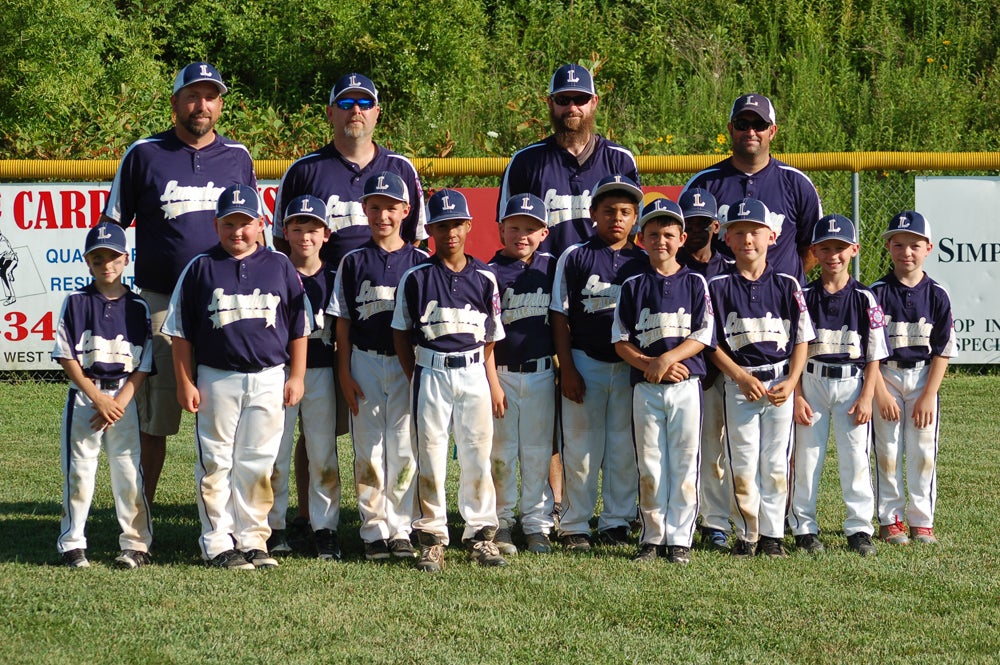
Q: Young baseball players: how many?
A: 12